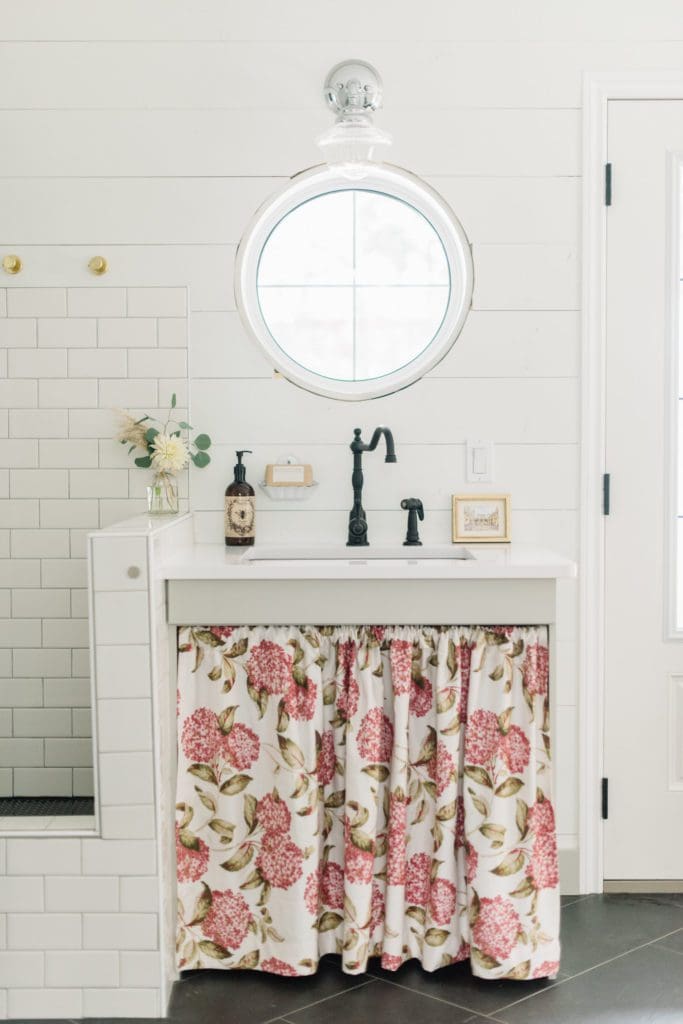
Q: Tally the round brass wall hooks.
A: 2